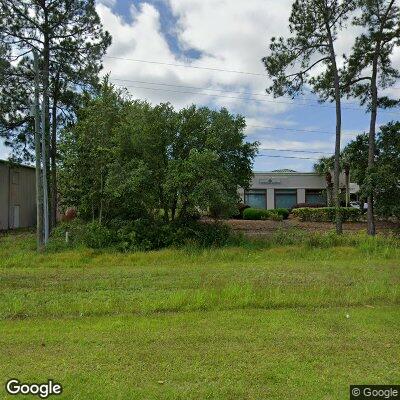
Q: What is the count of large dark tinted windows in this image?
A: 3